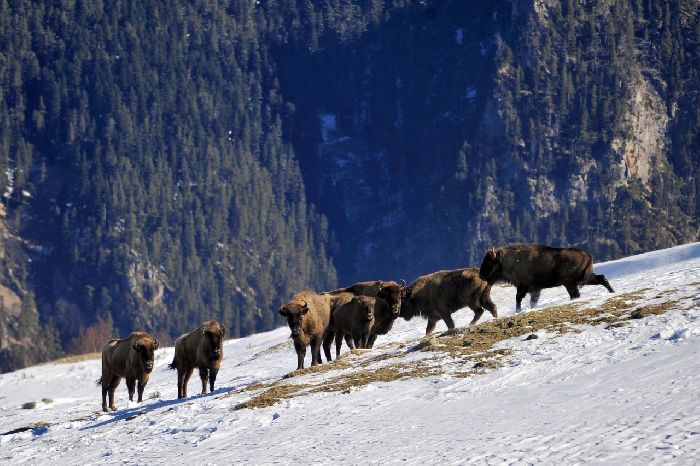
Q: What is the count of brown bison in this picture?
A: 7